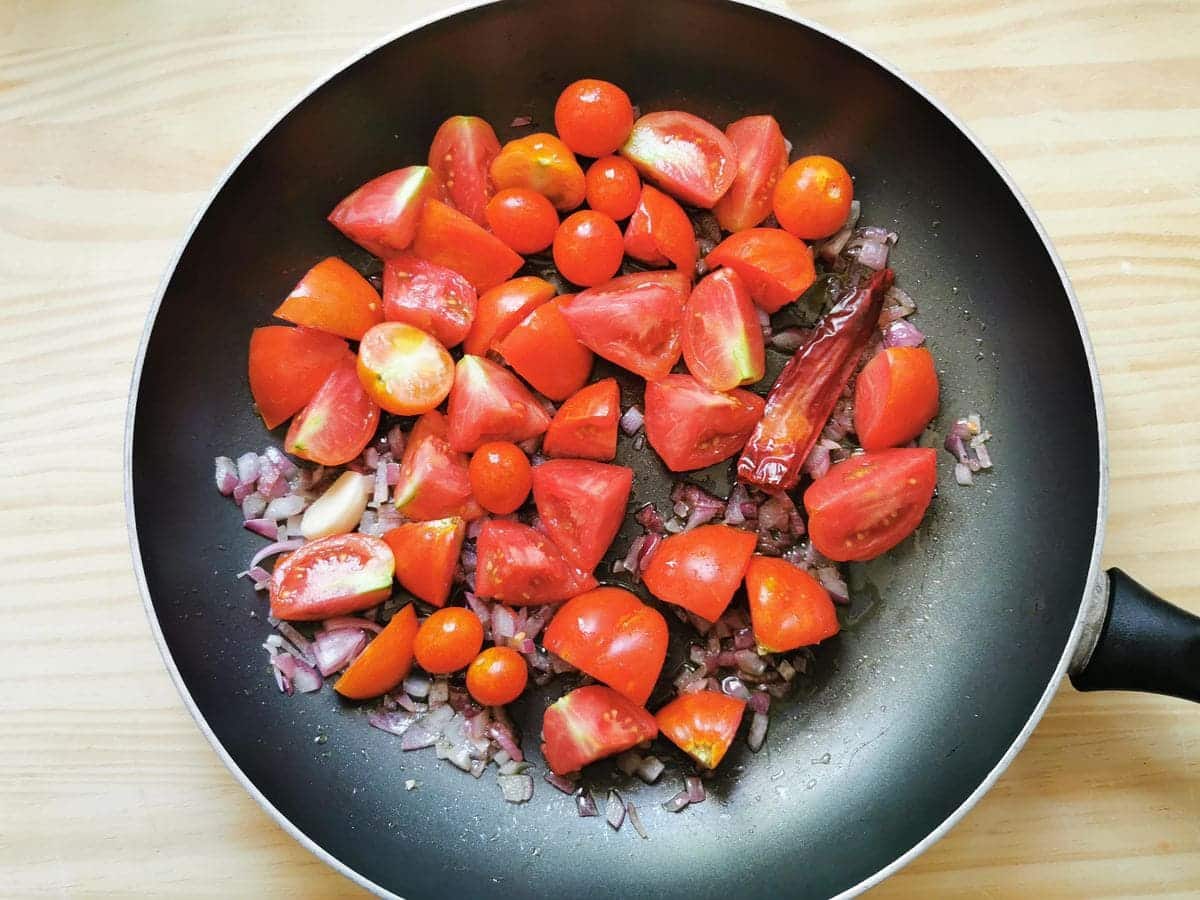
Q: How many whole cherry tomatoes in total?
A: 8